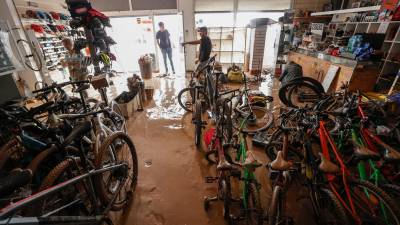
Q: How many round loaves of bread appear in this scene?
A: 0